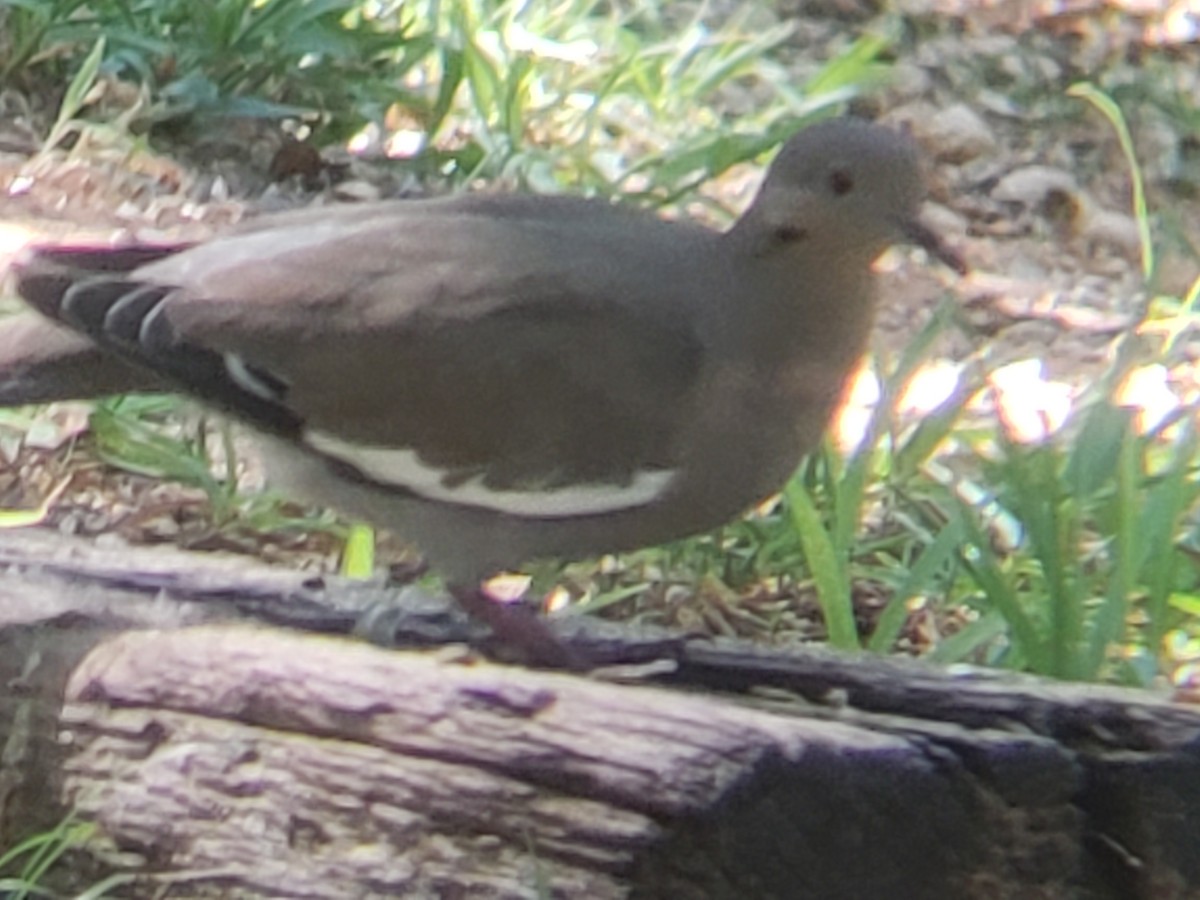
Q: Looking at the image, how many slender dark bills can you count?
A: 1